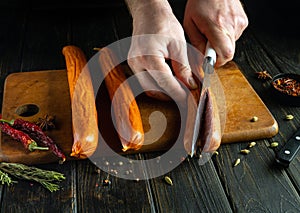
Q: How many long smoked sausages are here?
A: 3